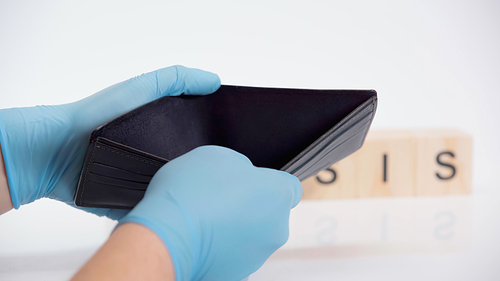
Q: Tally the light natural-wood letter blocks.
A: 3